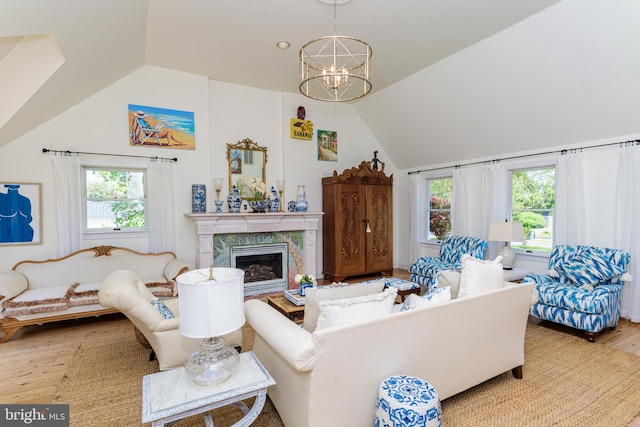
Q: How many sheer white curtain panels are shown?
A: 7